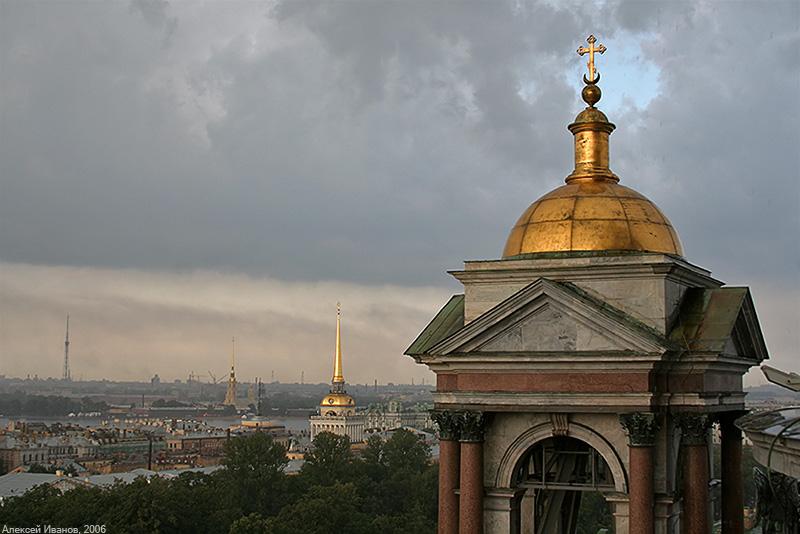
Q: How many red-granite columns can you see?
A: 5